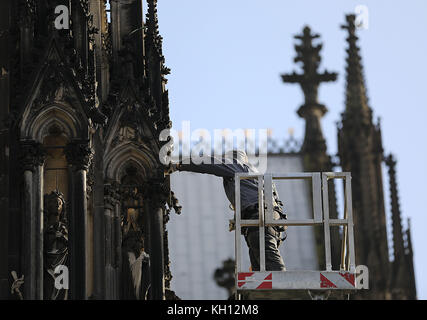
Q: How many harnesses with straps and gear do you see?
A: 1